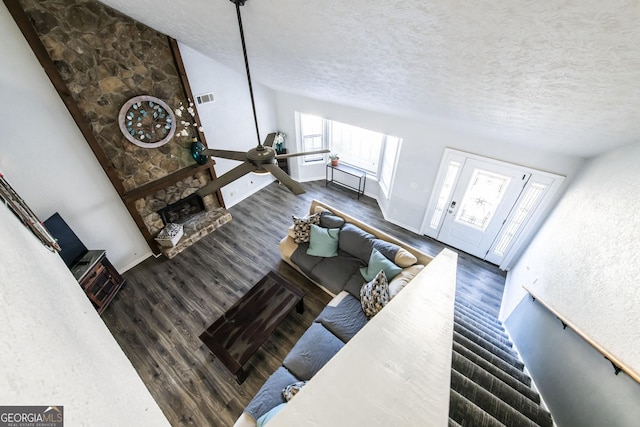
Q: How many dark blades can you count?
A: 5